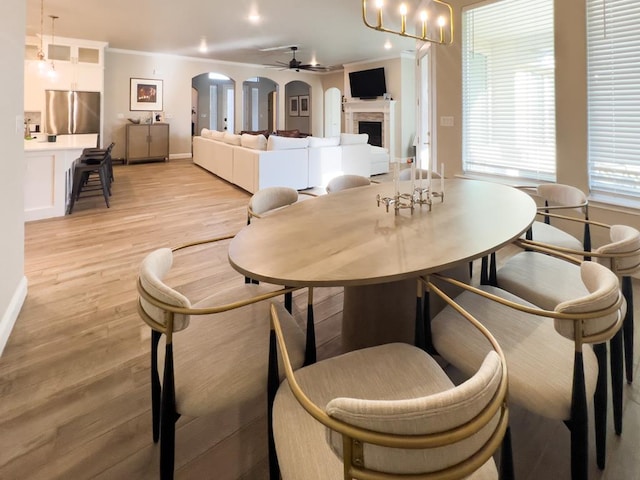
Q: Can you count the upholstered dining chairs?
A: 8